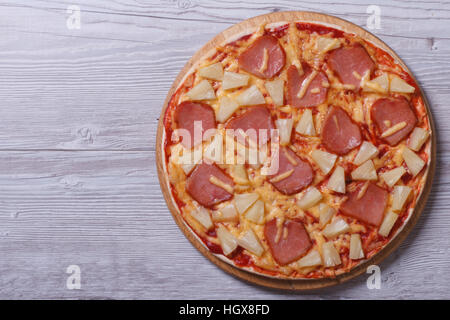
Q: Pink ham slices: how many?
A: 11